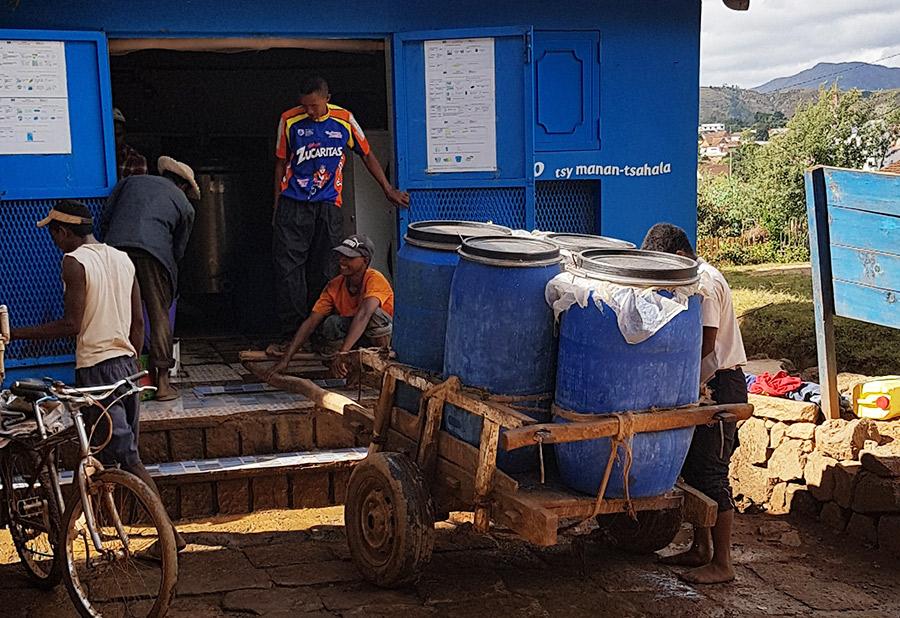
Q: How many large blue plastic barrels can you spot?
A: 4